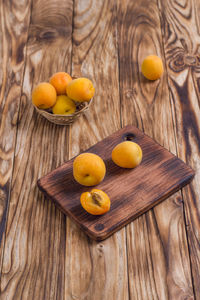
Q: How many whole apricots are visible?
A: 7